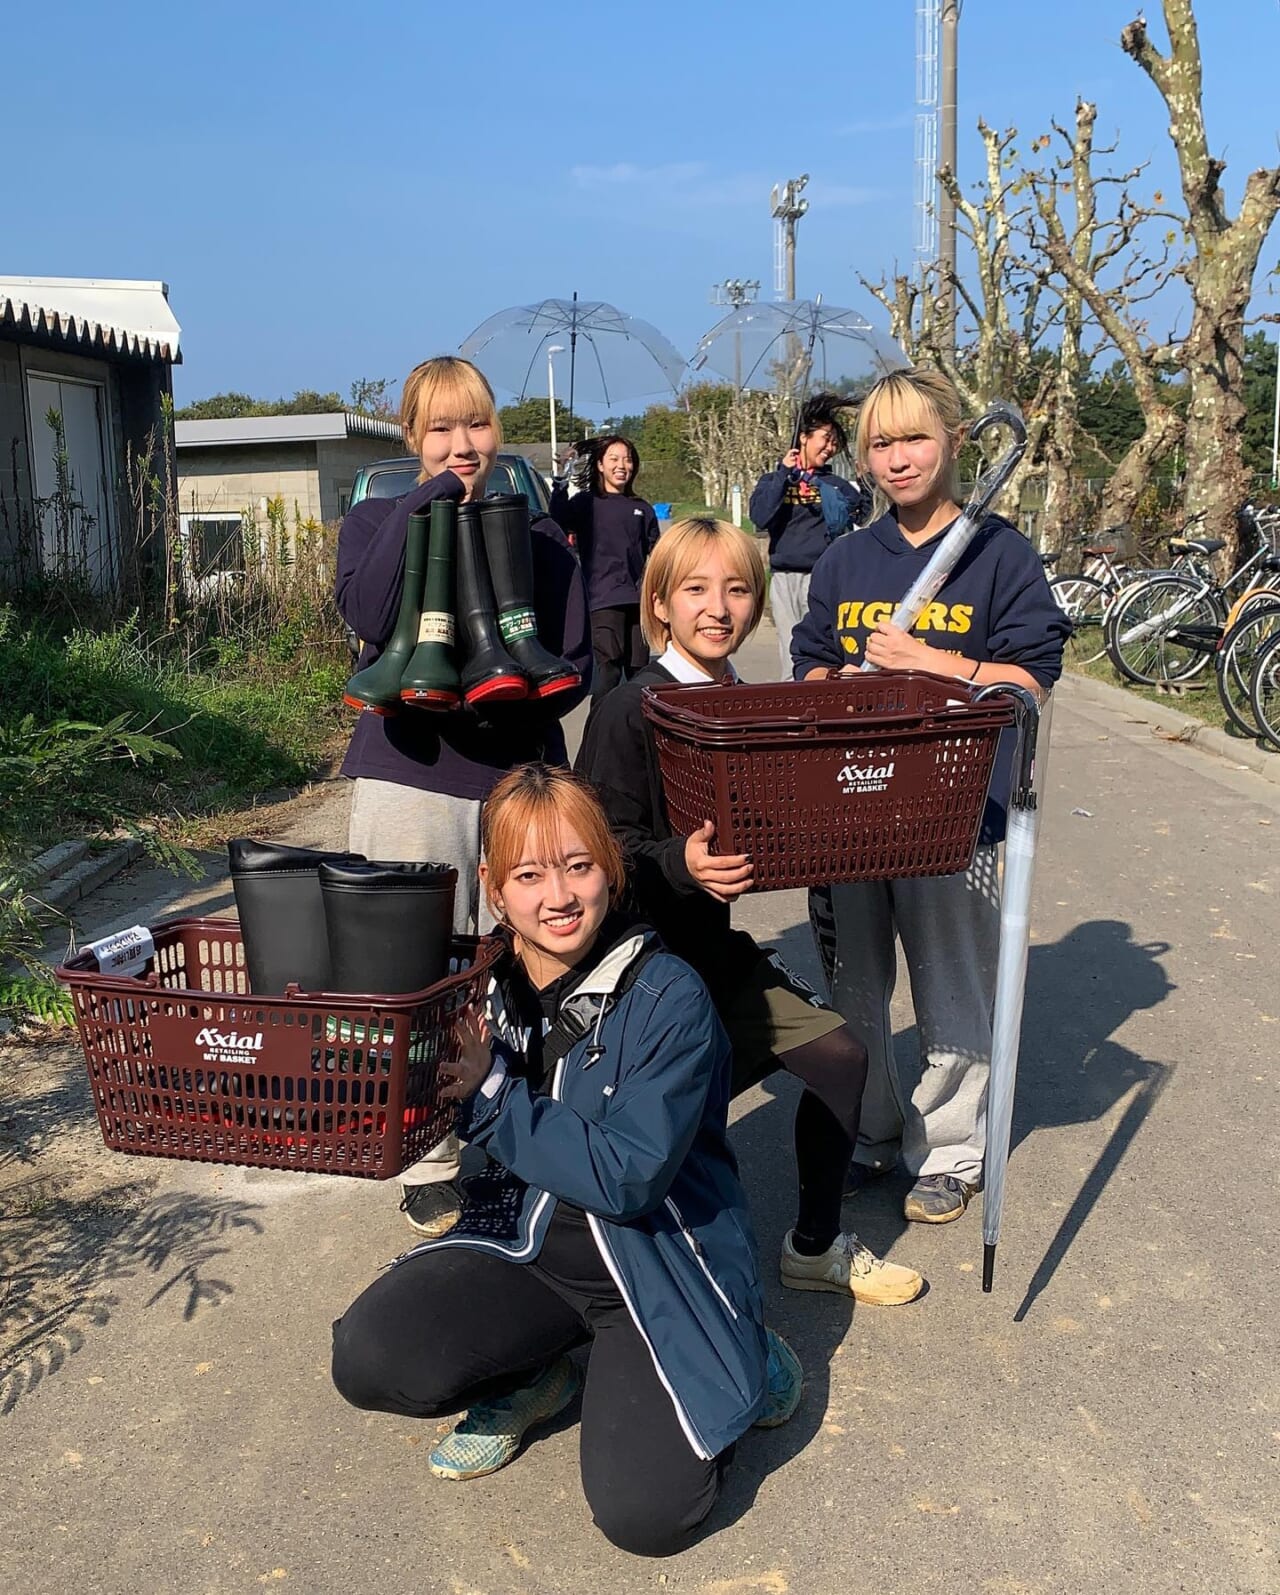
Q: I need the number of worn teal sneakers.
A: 2